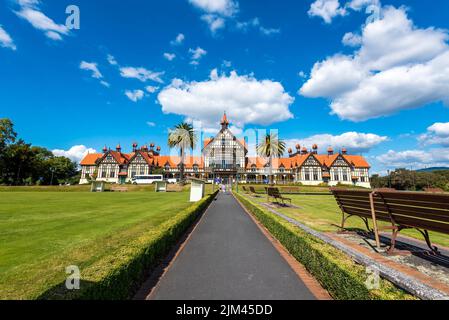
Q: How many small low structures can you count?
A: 3